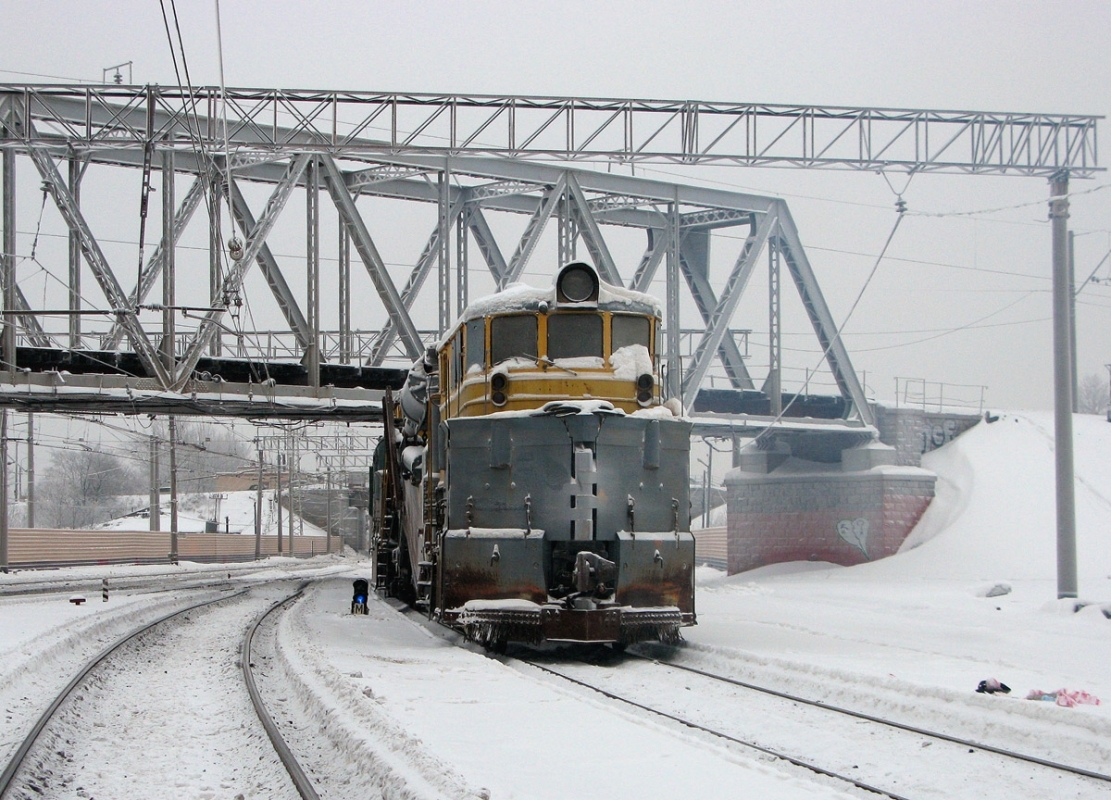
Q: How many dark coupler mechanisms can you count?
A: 1